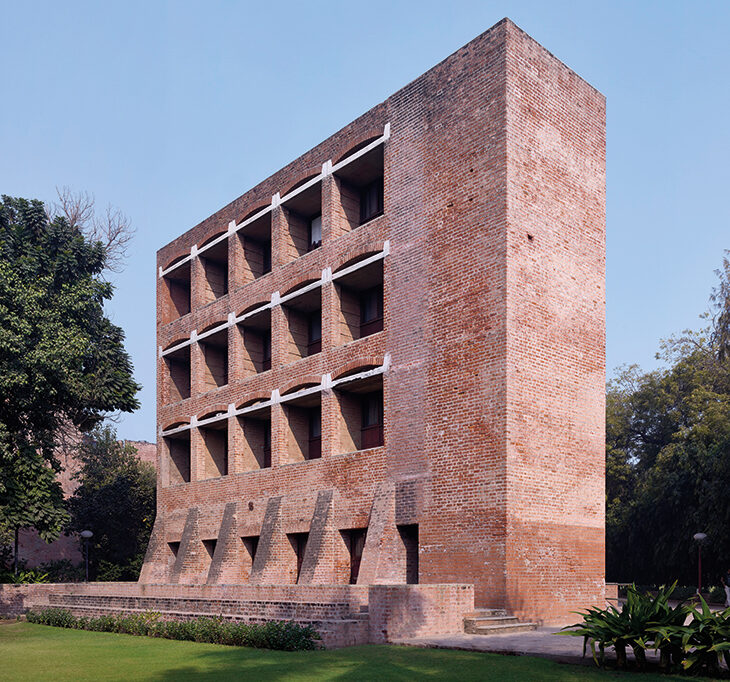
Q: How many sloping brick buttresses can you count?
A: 6